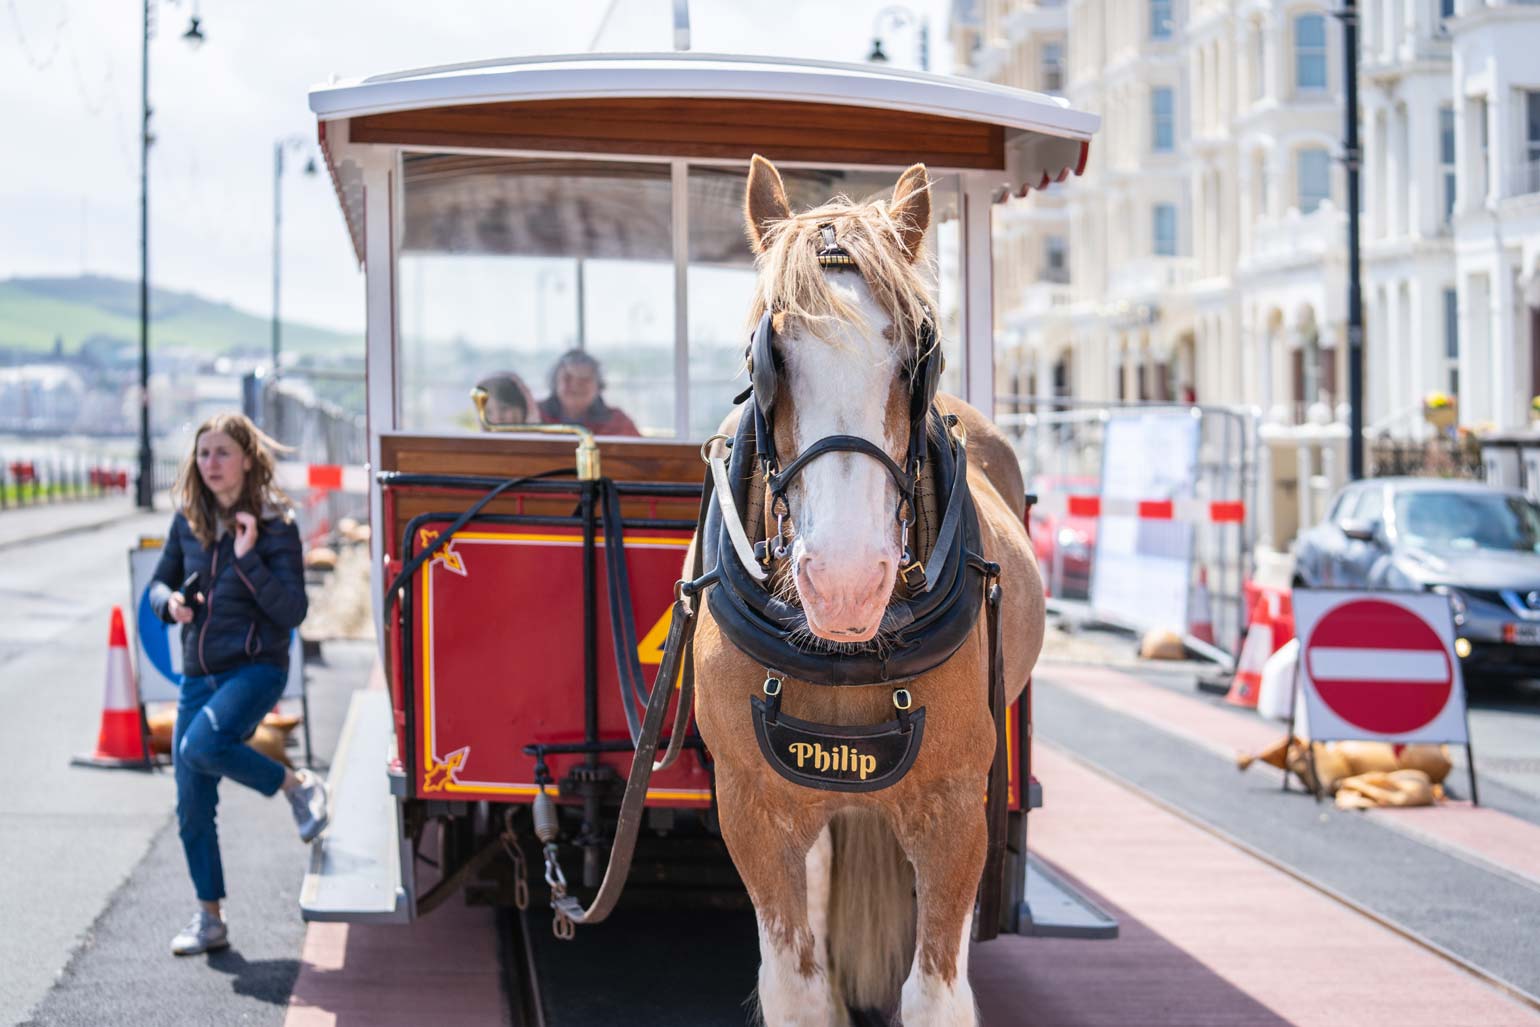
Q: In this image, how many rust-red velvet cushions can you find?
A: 0